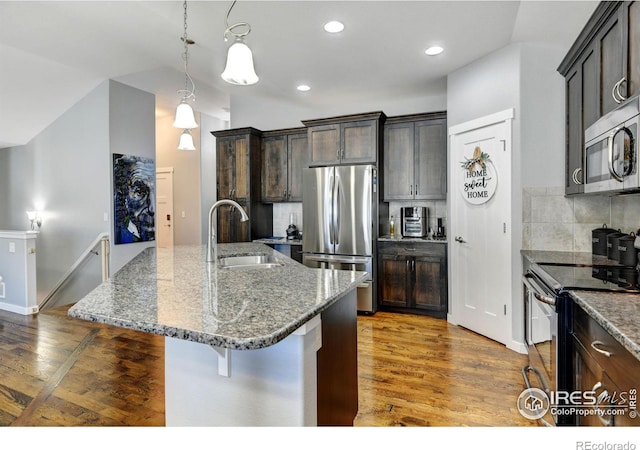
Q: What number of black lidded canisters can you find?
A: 3